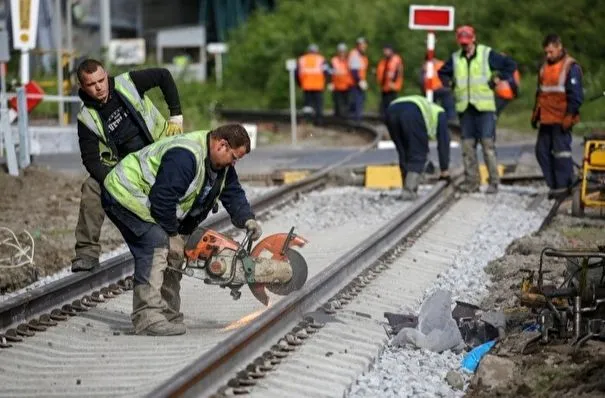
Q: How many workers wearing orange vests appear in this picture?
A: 7